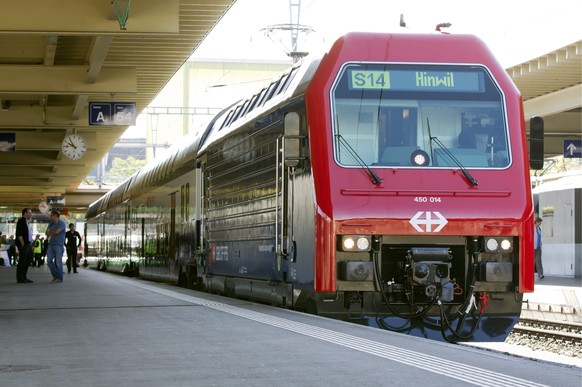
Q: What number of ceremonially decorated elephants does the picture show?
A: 0